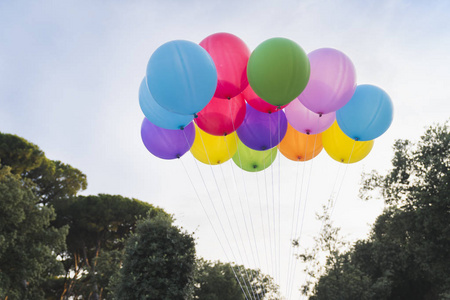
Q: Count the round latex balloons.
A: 15